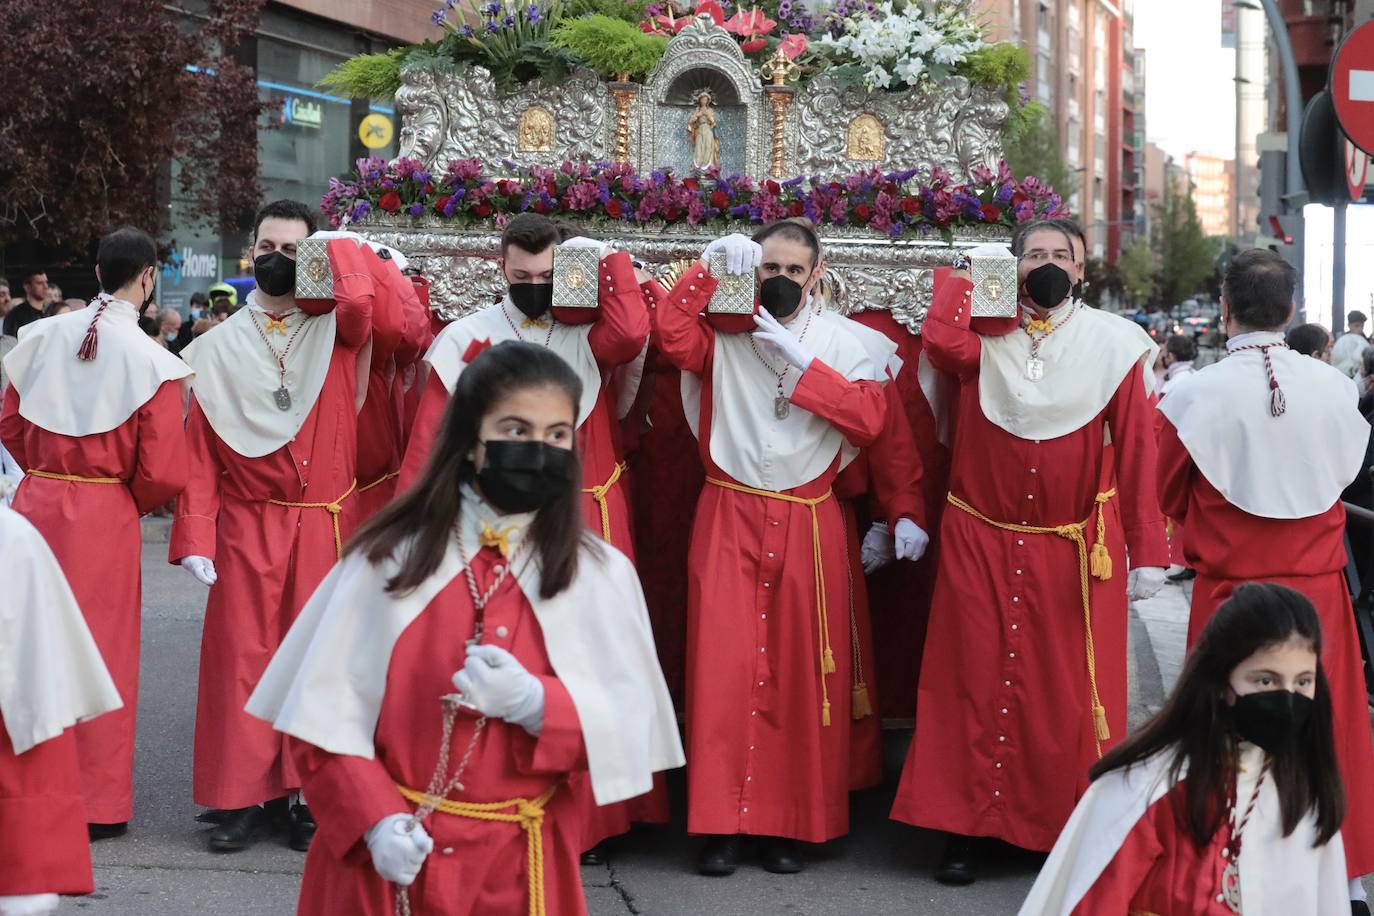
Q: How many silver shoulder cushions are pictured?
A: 4